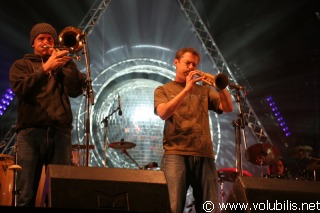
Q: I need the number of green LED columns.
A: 0